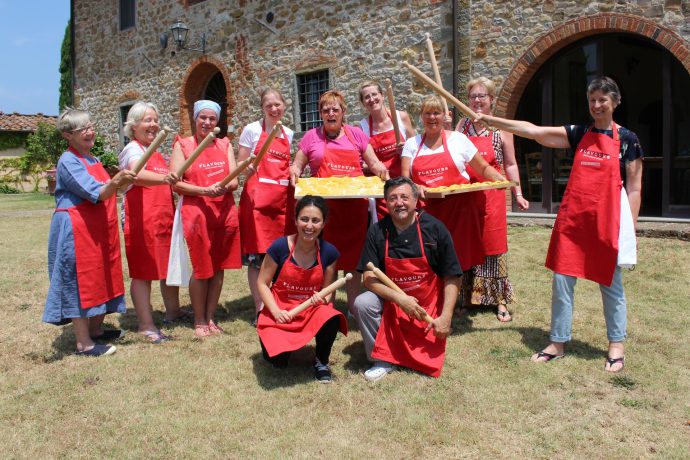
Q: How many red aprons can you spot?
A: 11